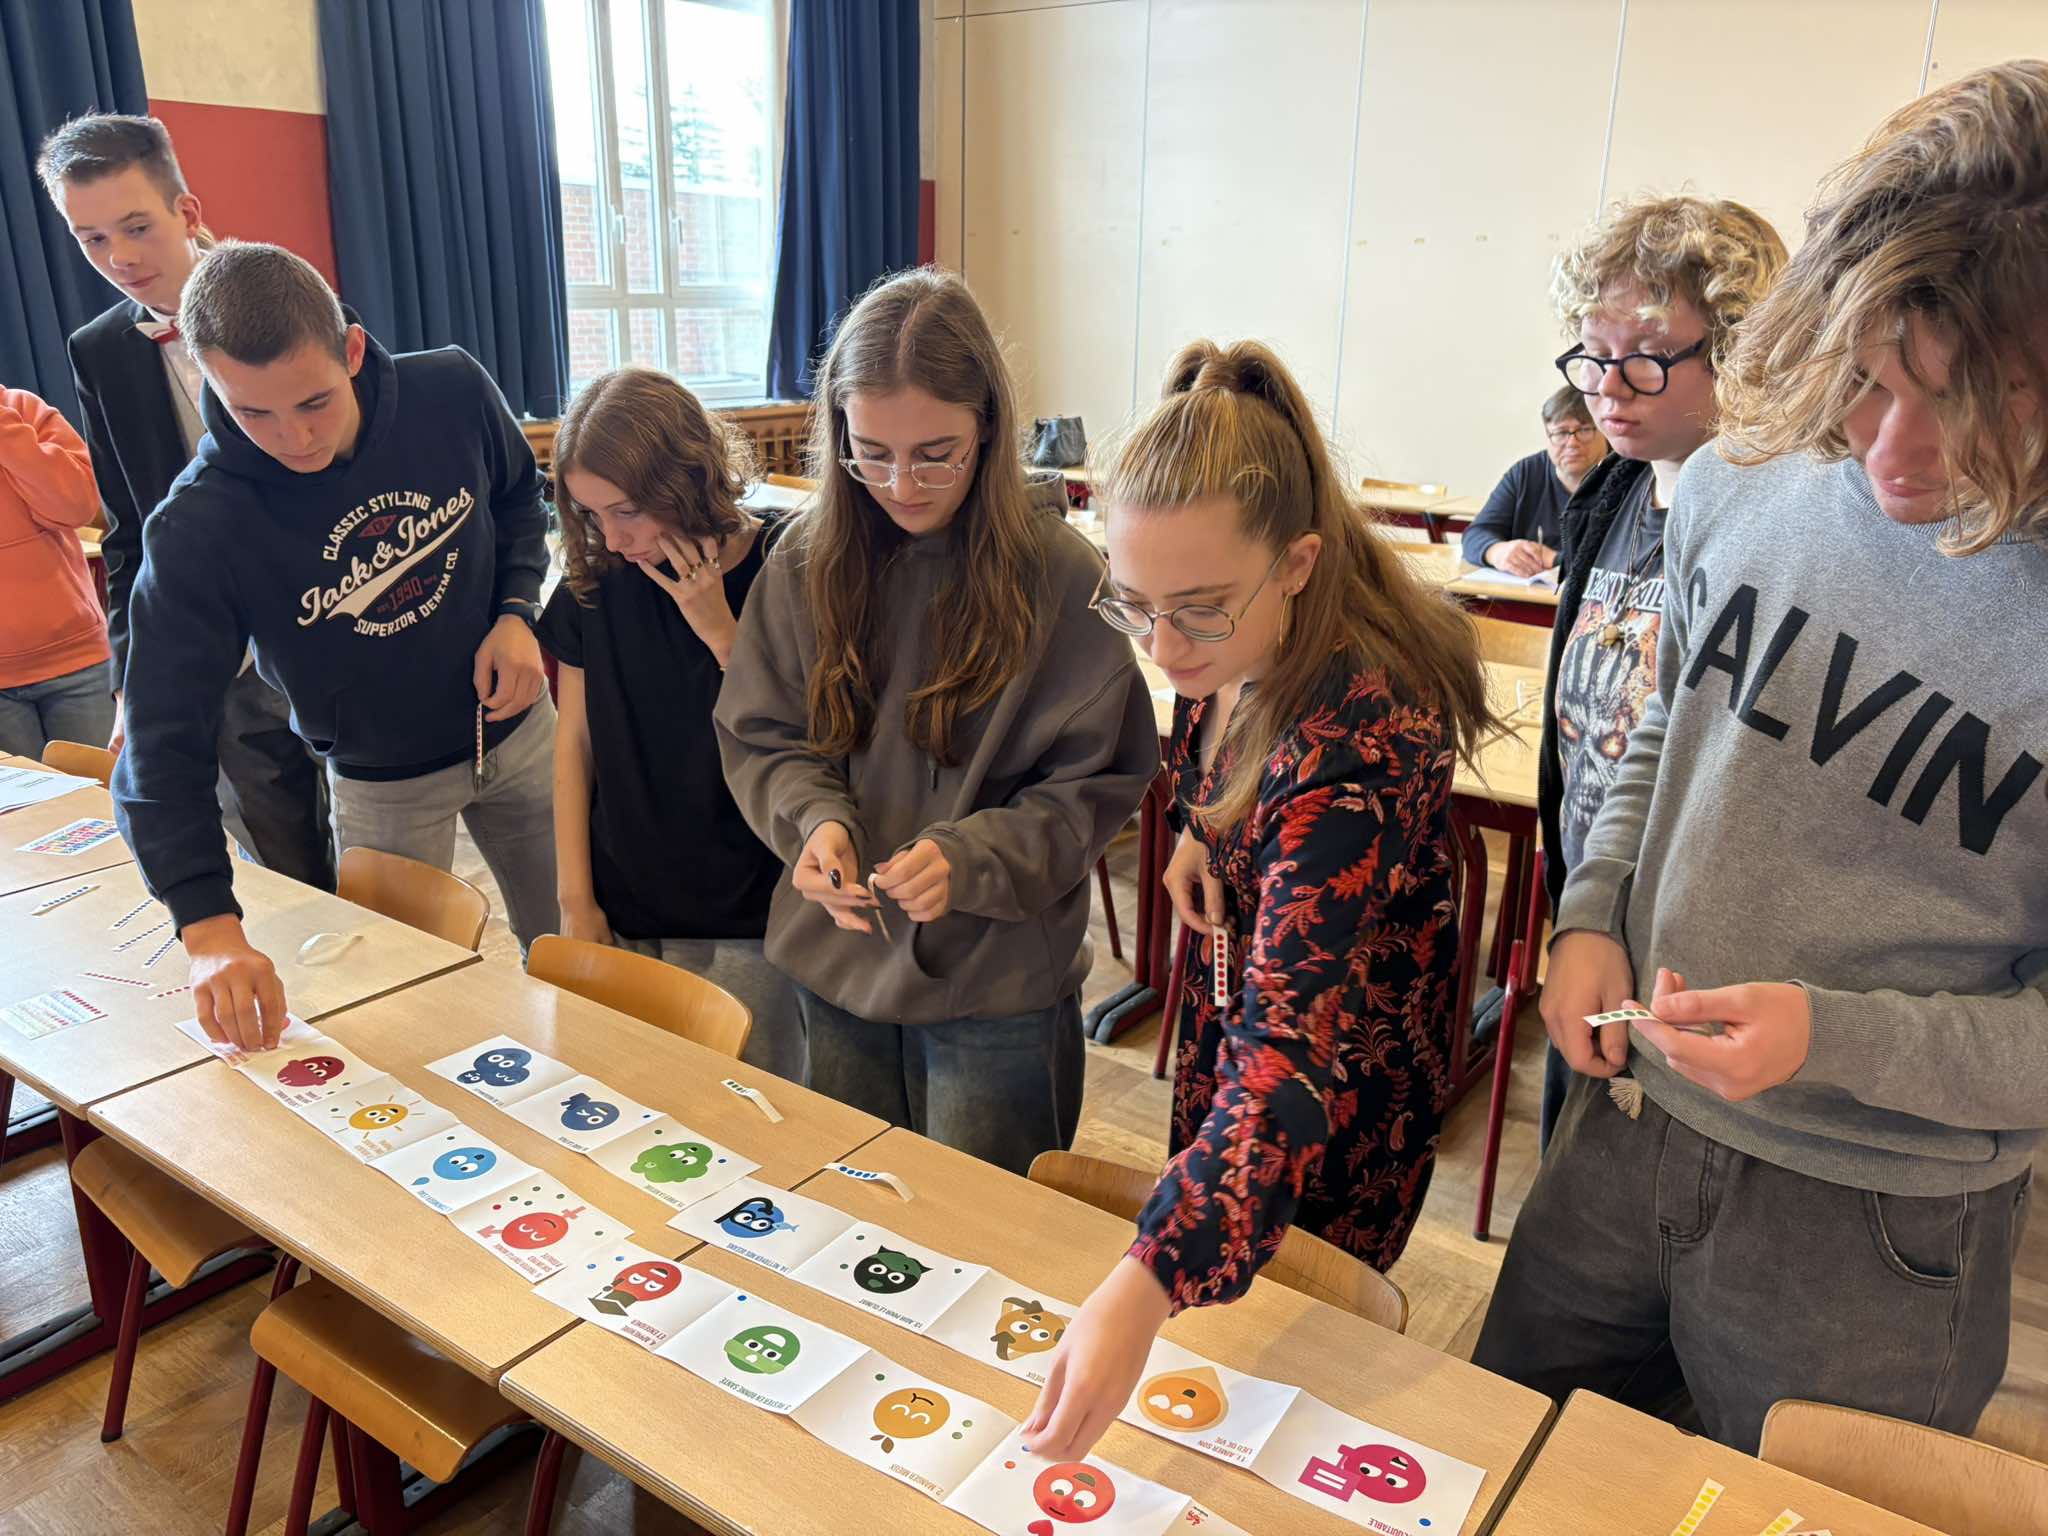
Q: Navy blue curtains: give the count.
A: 3